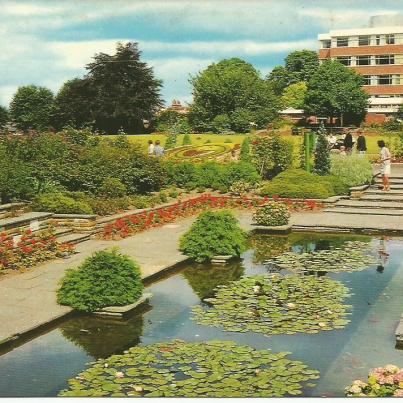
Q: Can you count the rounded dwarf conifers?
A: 2